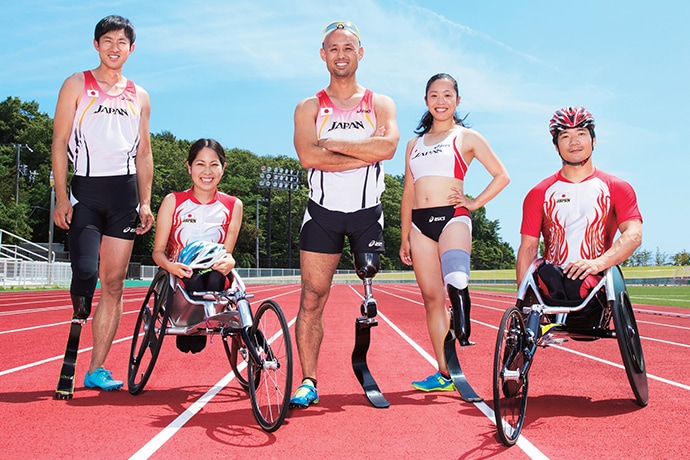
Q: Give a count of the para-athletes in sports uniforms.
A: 5